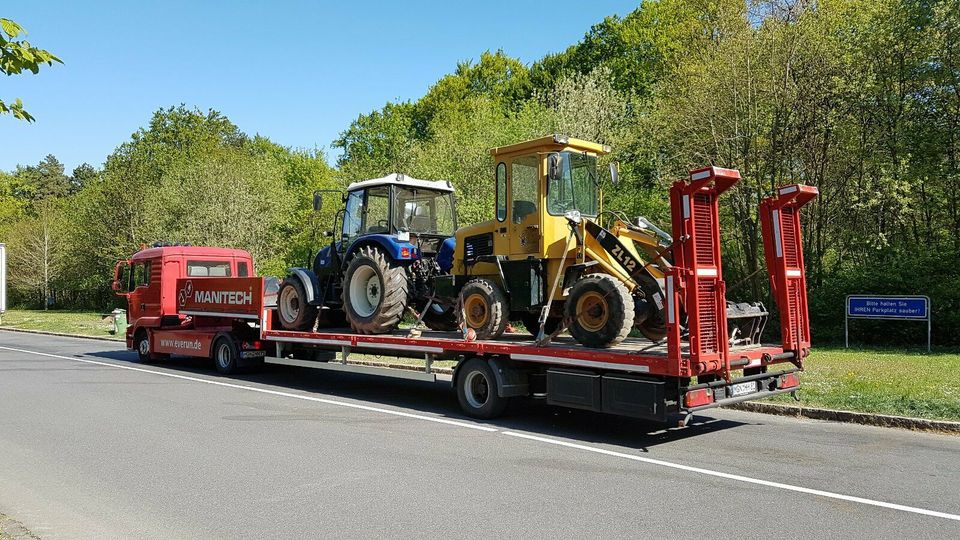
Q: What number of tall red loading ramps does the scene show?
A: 2